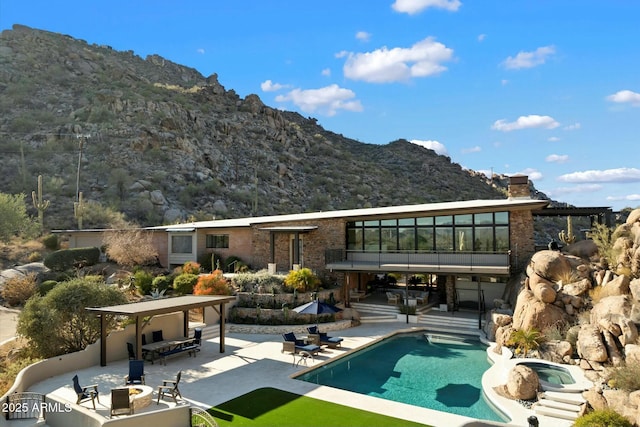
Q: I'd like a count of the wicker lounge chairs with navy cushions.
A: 2